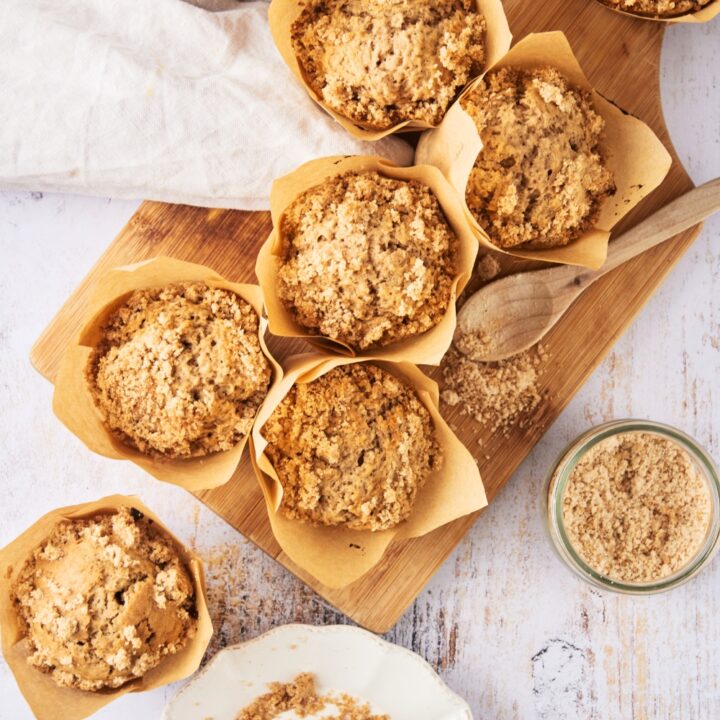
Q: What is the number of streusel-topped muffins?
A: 7